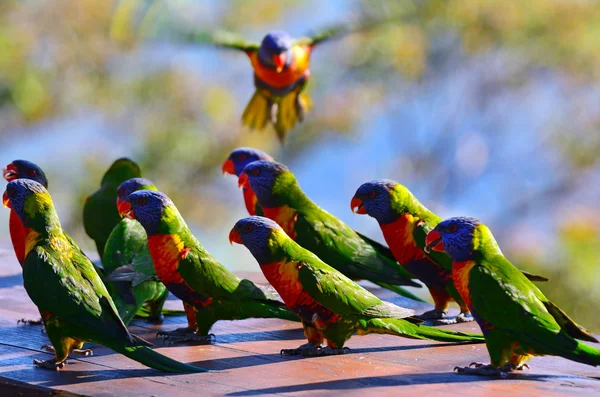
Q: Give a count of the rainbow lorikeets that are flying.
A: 1